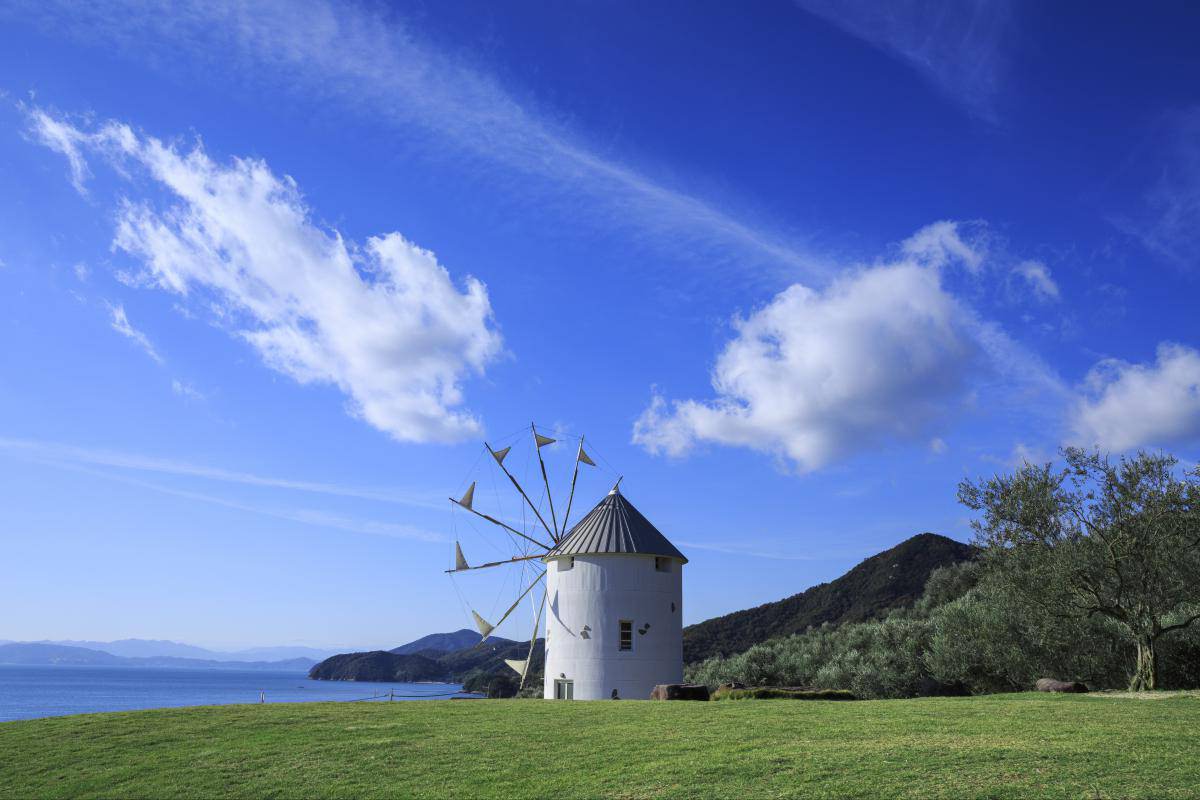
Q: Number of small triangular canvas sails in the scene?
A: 7